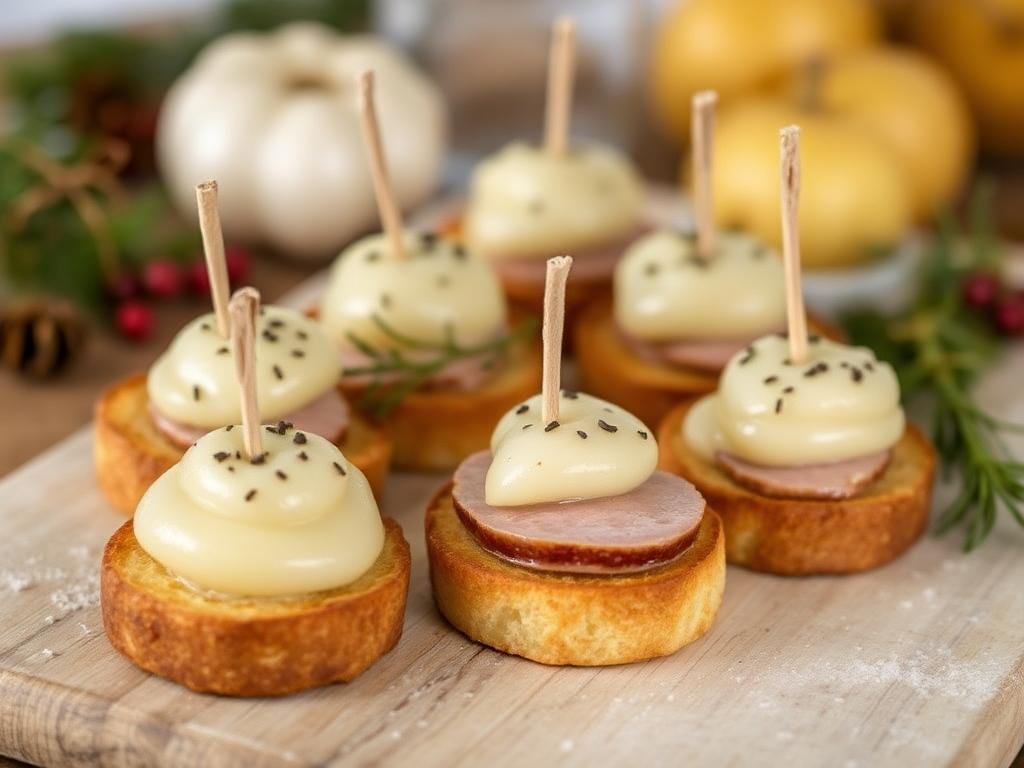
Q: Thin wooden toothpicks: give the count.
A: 7